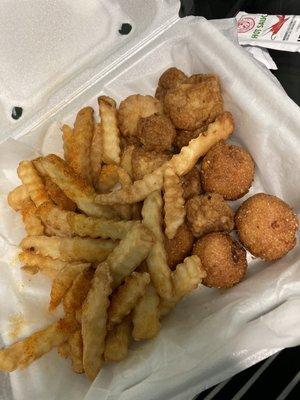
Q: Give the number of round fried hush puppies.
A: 4